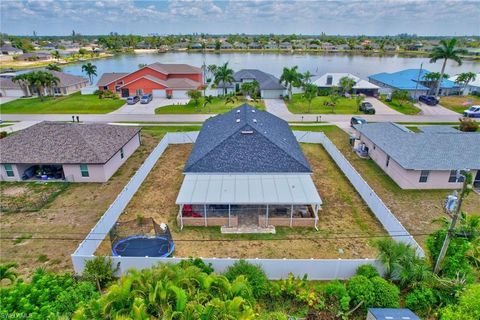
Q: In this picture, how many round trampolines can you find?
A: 1